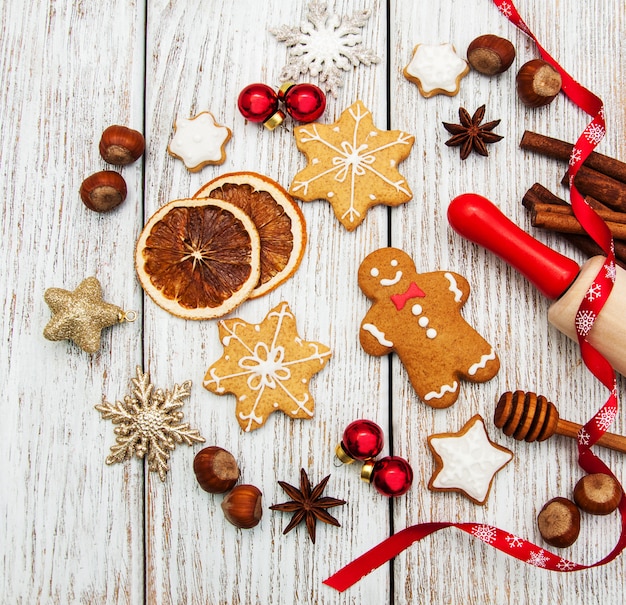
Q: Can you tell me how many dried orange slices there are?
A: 2